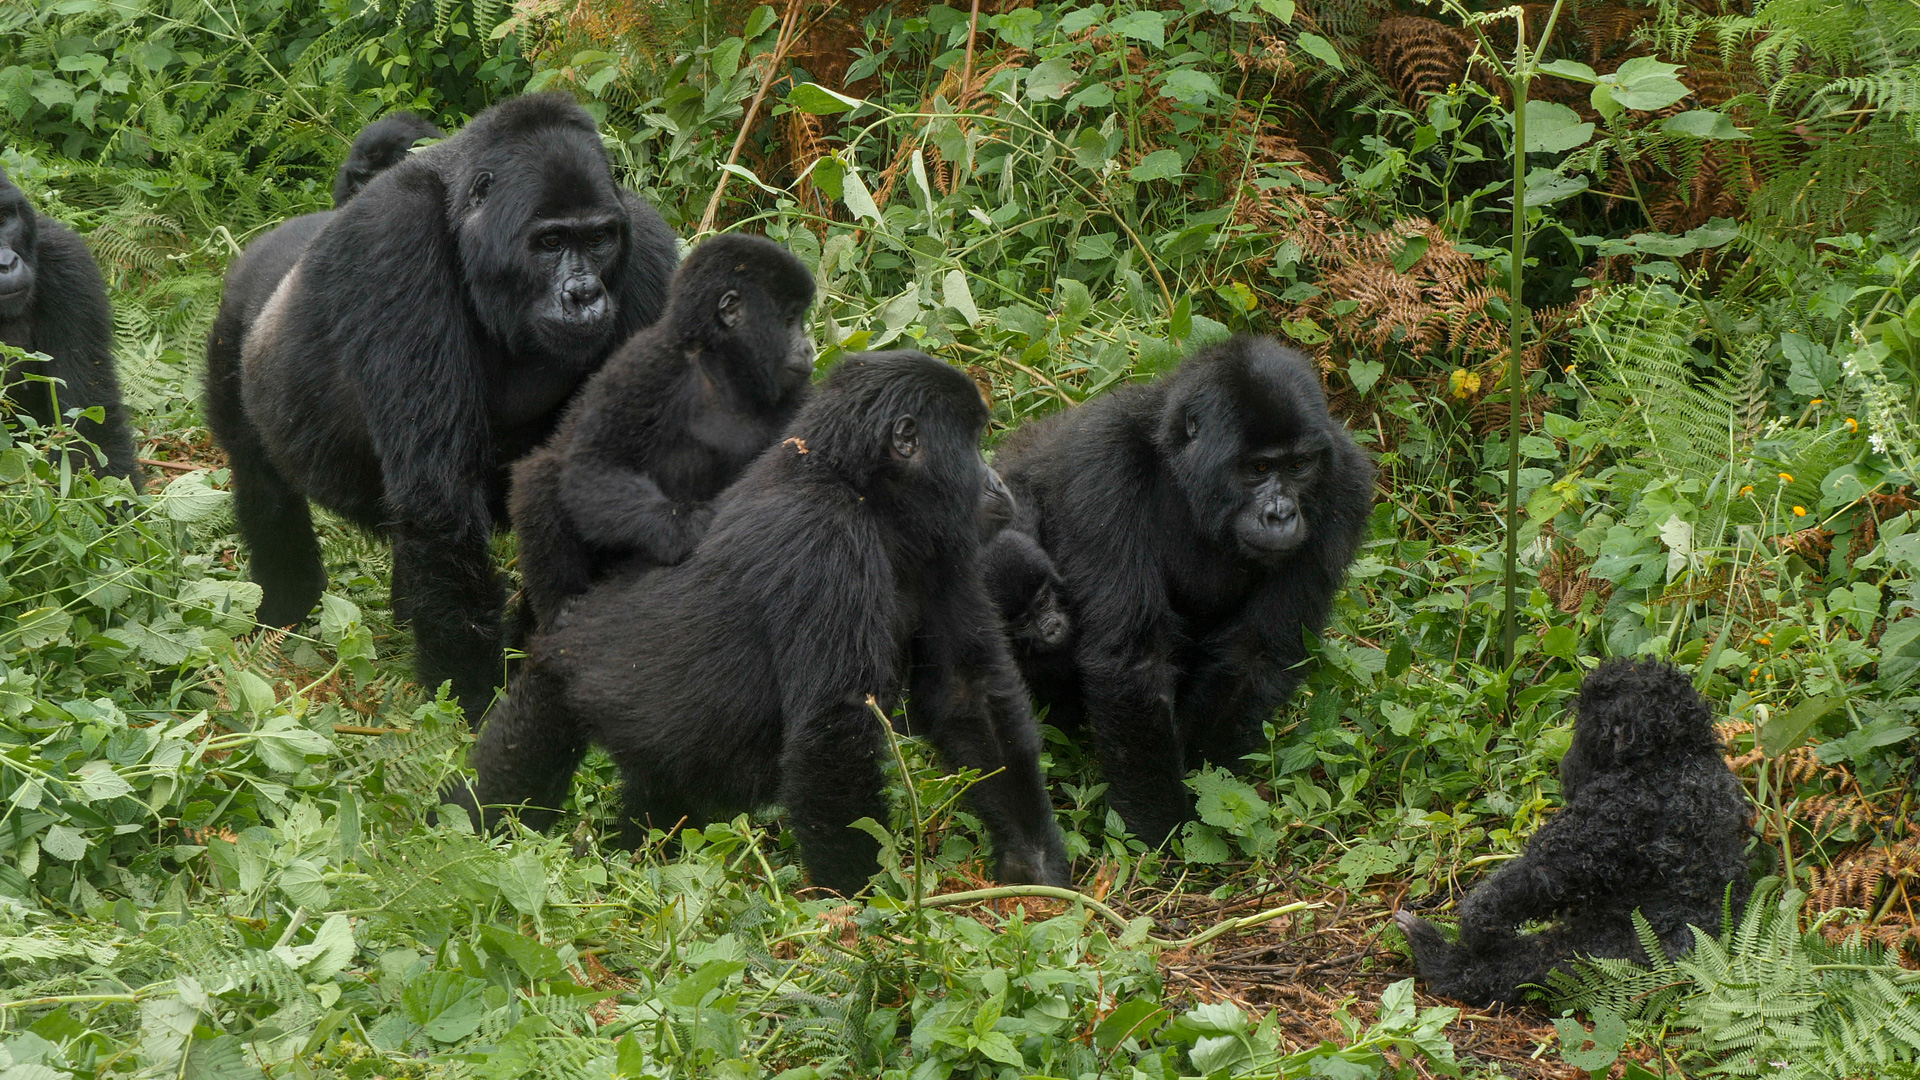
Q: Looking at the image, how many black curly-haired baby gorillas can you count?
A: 1